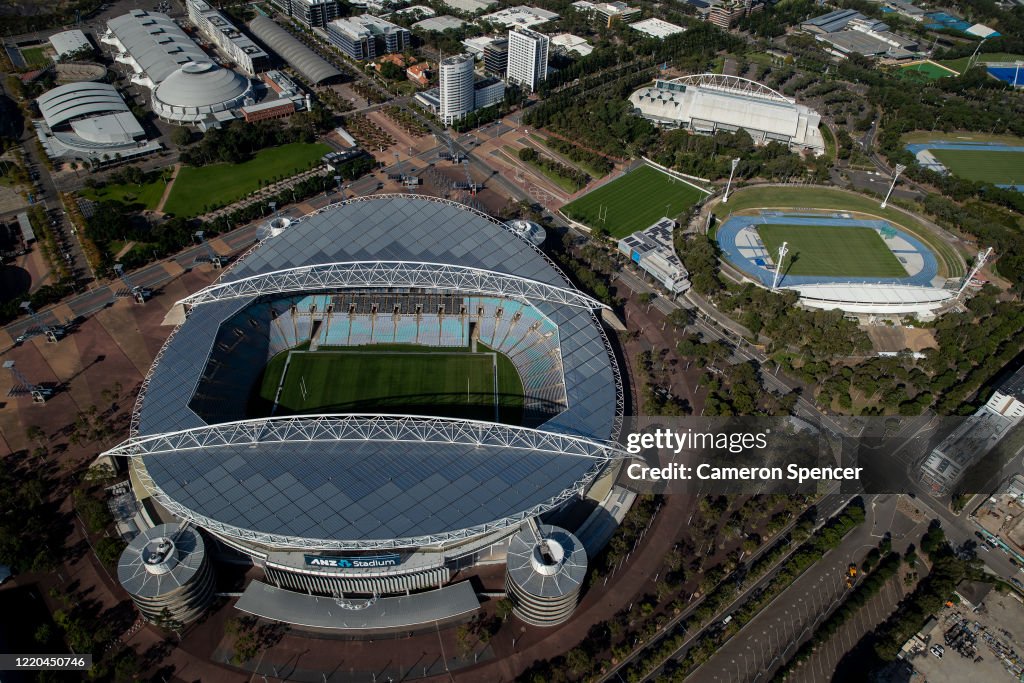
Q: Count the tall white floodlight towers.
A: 4